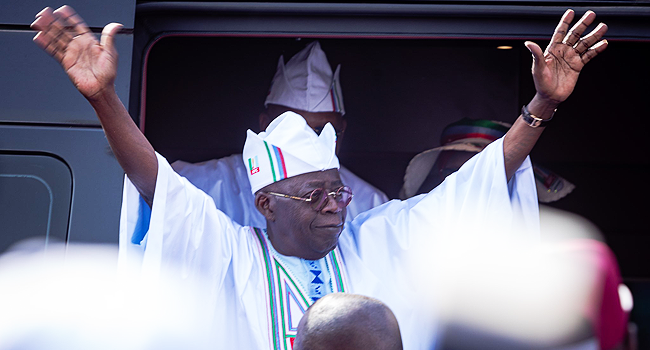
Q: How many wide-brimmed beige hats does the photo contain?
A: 1